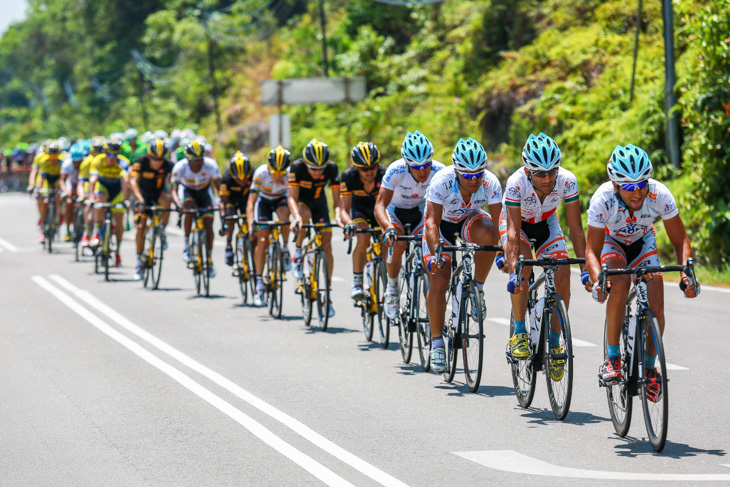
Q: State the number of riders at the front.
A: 4